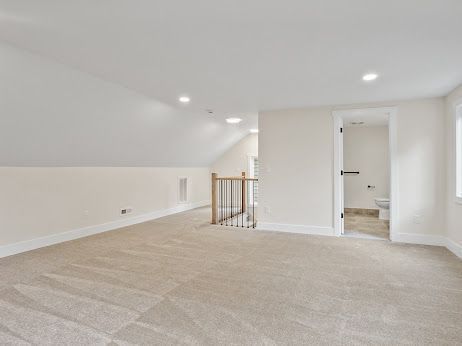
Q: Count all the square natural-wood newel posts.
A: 2